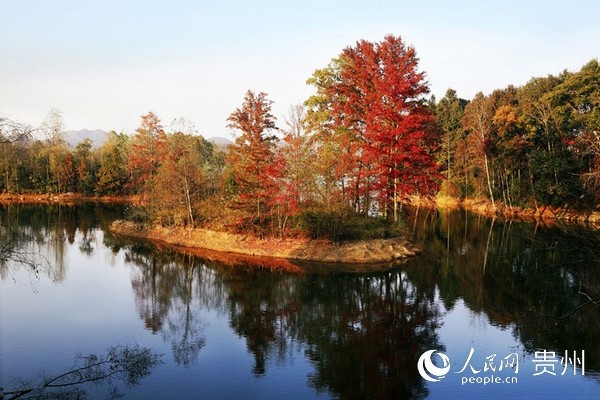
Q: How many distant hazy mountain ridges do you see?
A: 2